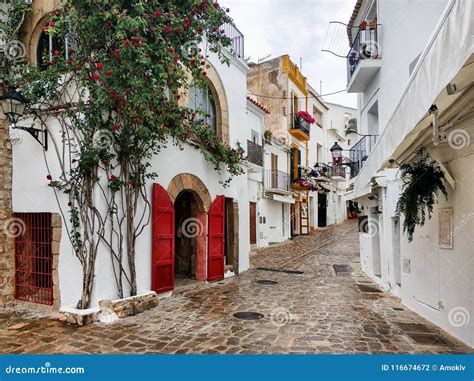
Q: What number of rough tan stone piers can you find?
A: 1